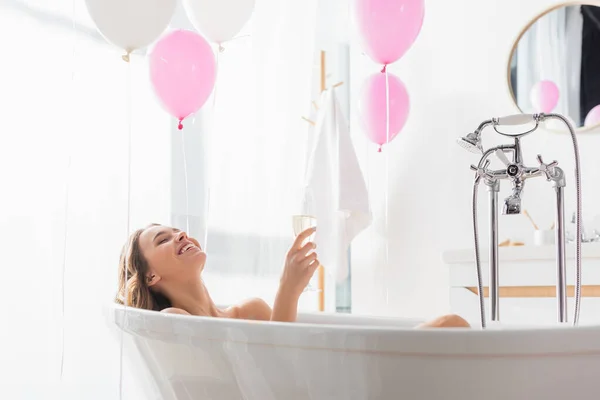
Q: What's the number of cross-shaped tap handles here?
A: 2